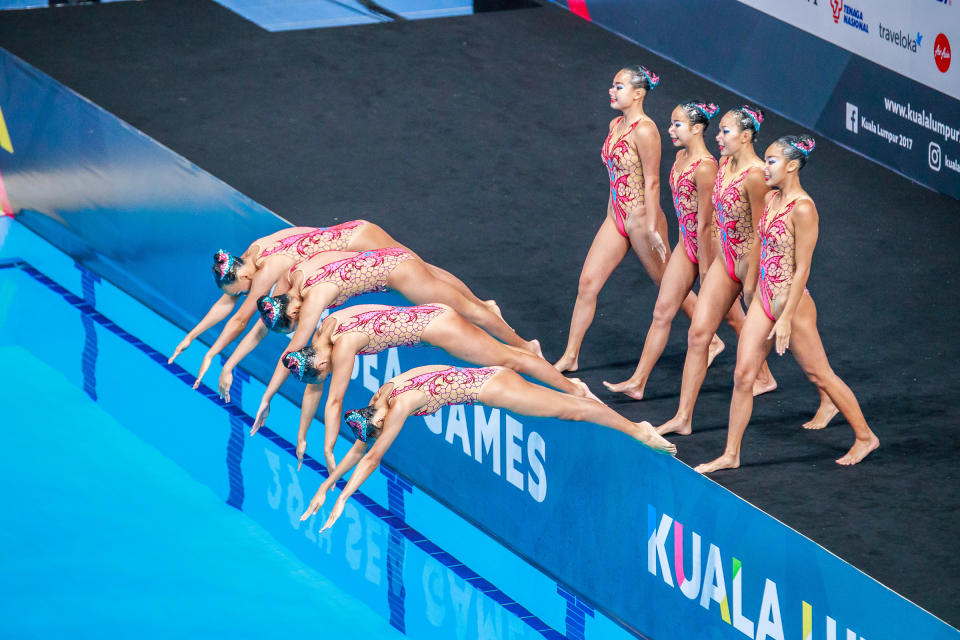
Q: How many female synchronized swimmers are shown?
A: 8